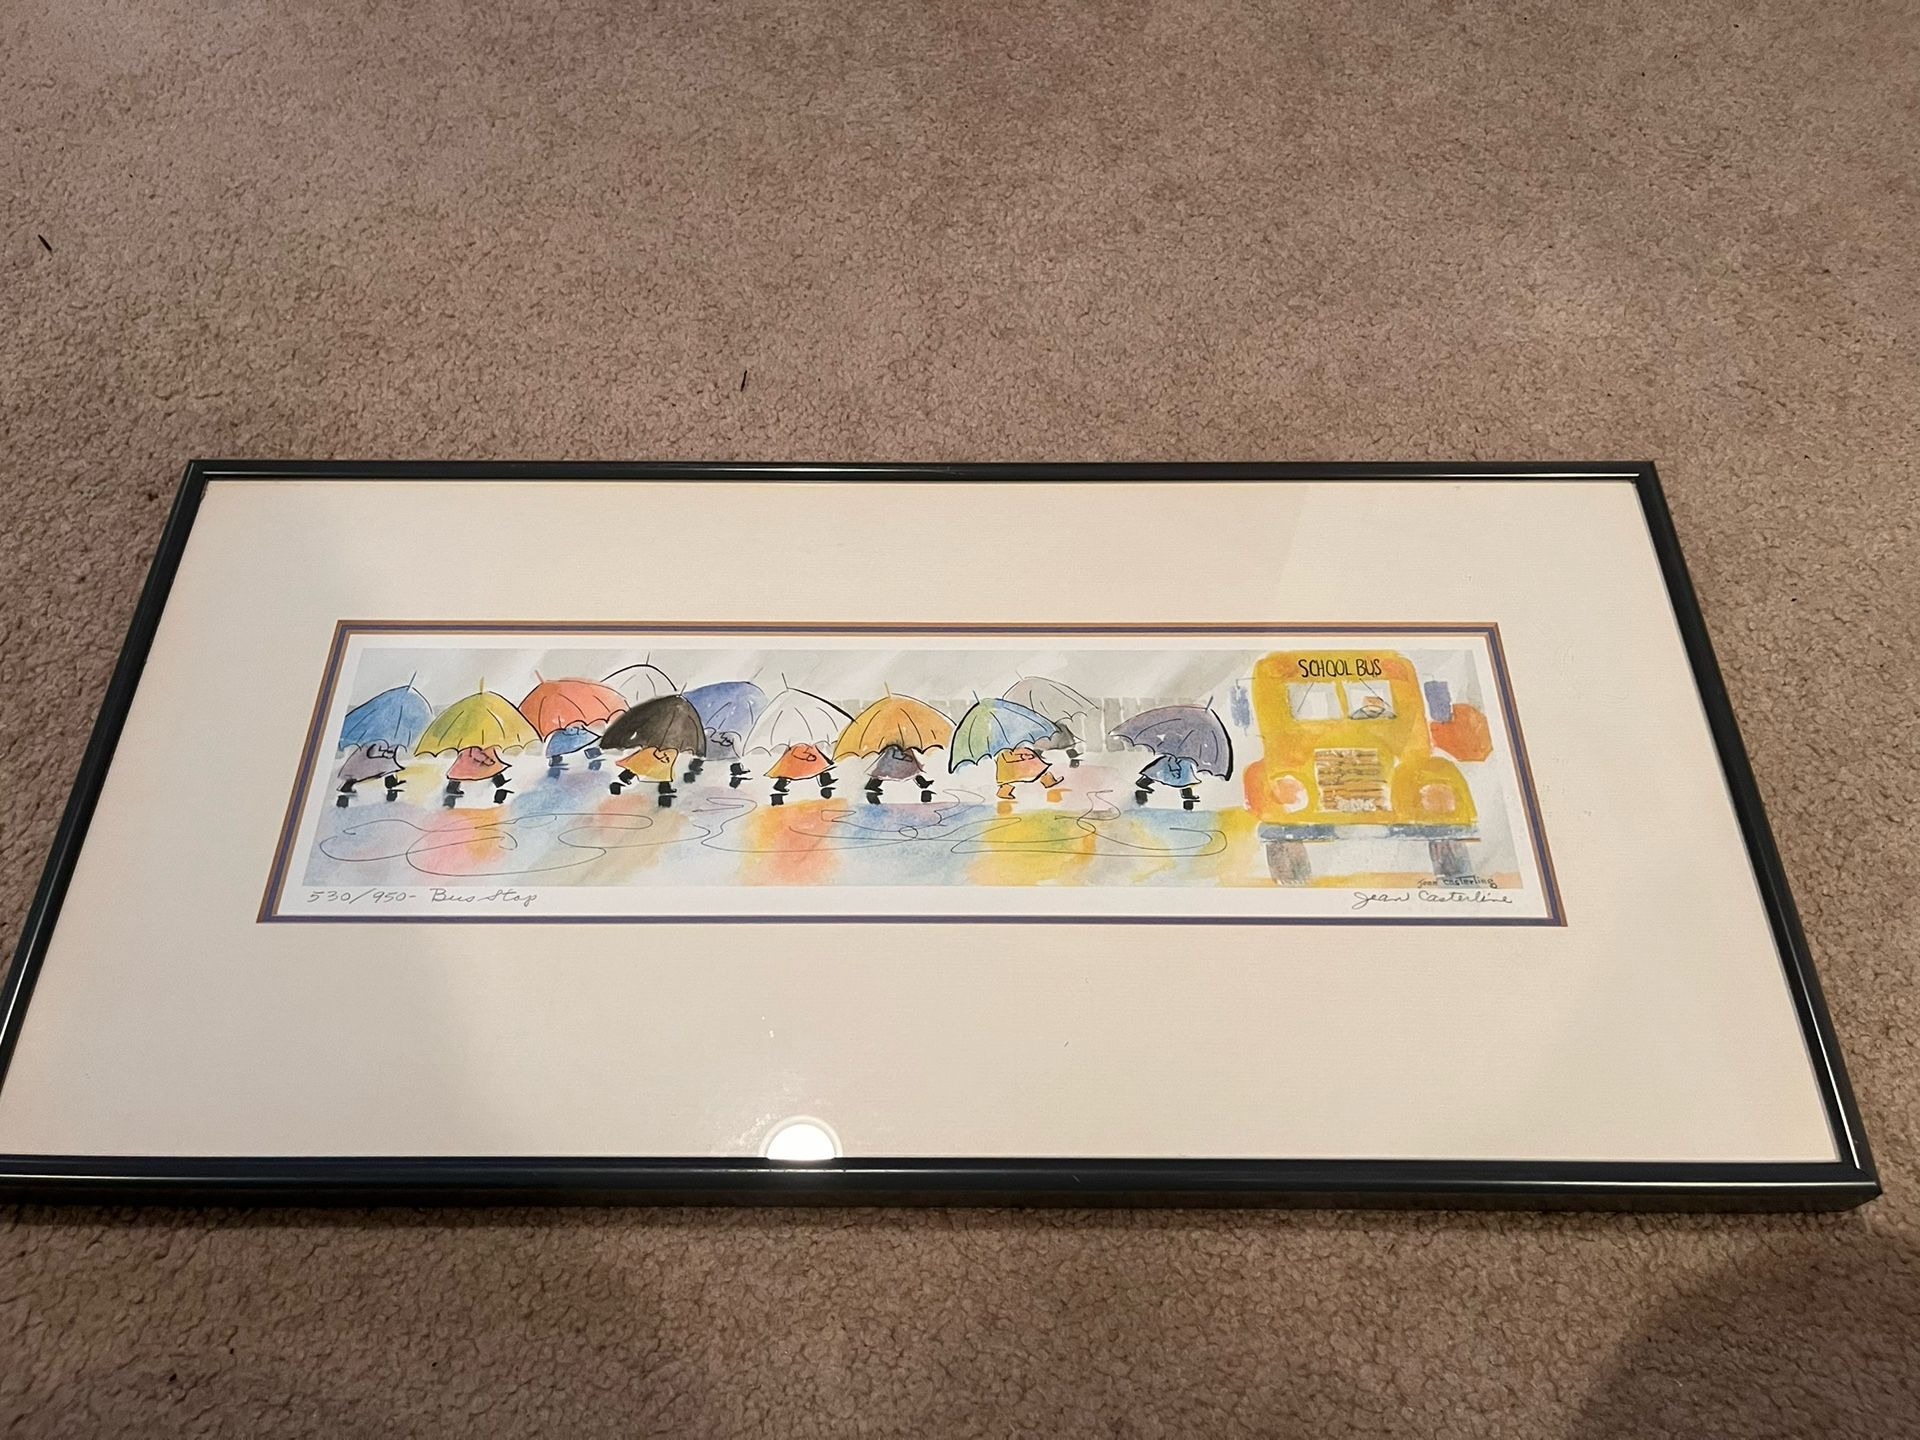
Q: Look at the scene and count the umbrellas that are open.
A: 11